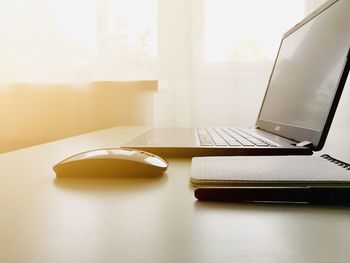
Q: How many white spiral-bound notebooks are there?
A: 1